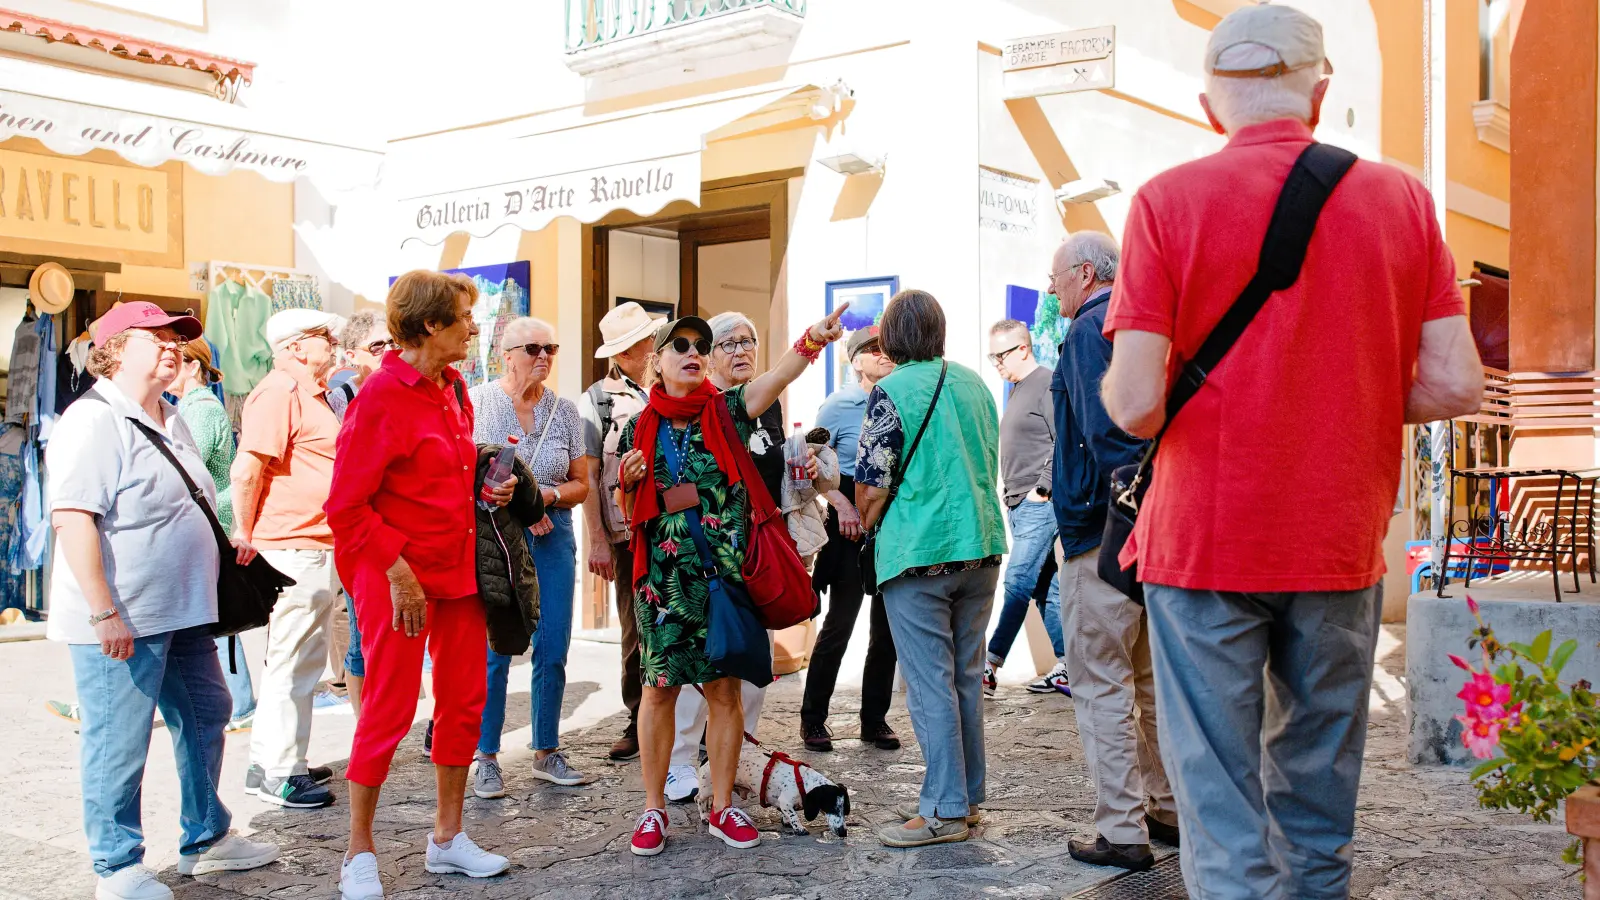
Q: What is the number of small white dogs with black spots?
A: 1